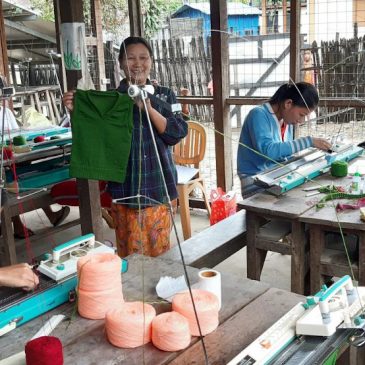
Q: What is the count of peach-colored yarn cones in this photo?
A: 4